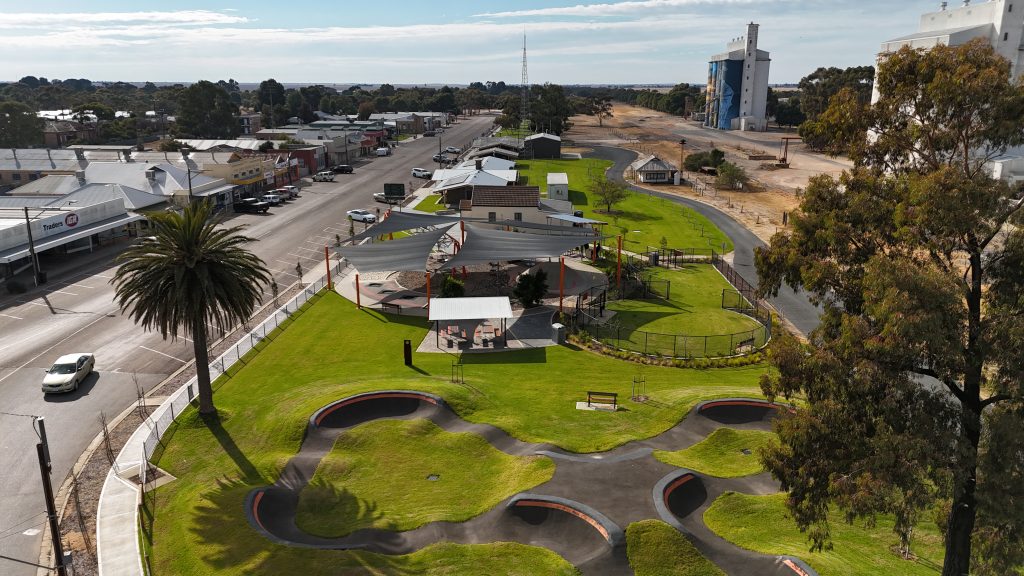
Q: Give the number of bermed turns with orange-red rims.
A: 6